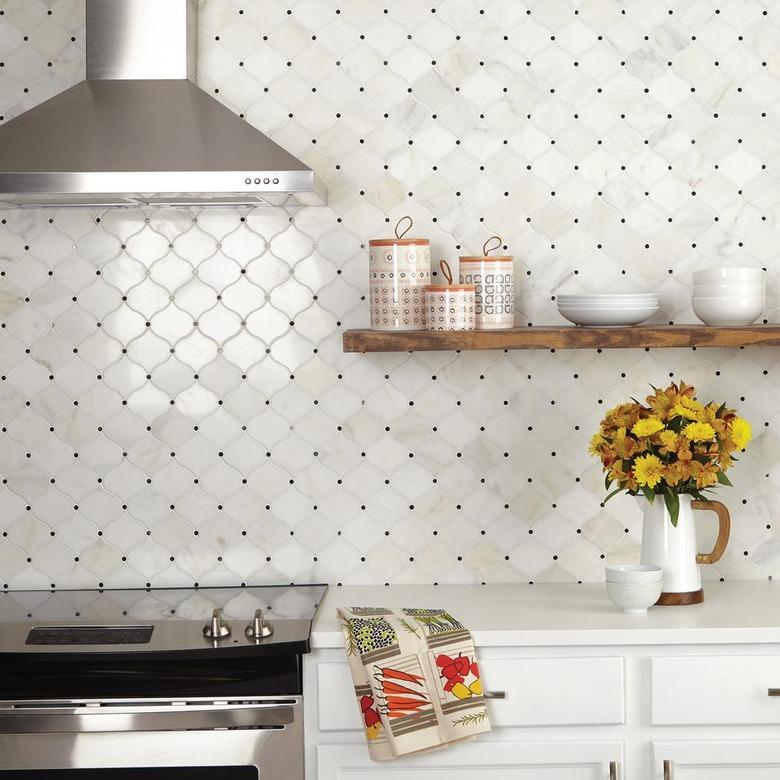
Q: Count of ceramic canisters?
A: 3